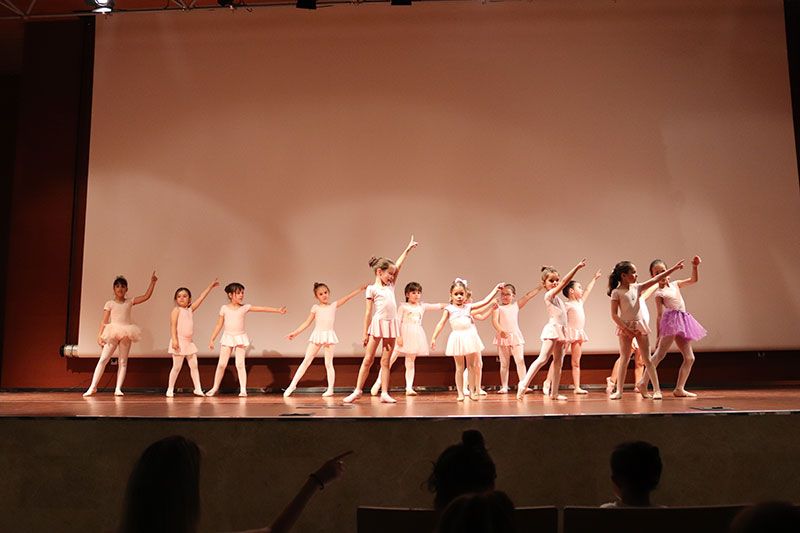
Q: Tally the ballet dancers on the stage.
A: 14